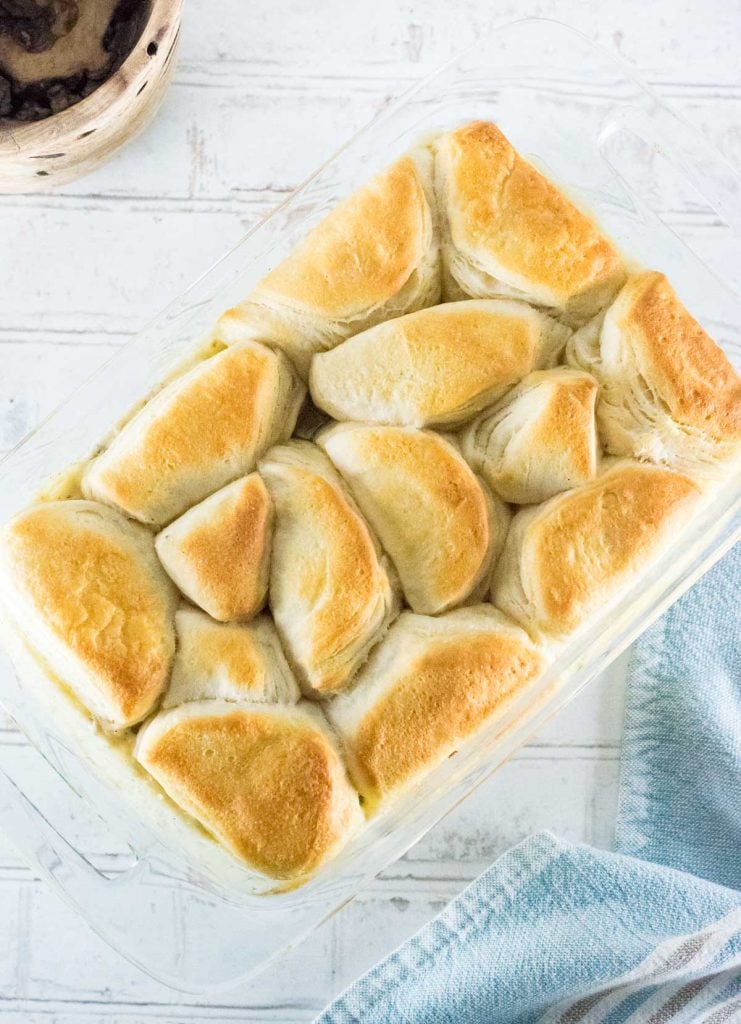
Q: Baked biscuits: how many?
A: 14